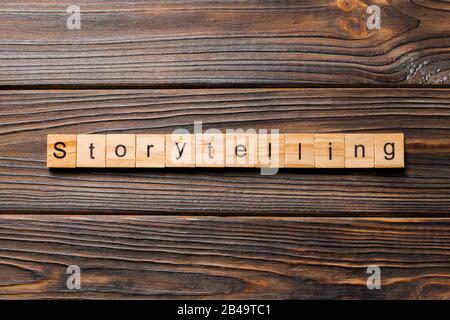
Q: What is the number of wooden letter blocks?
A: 12